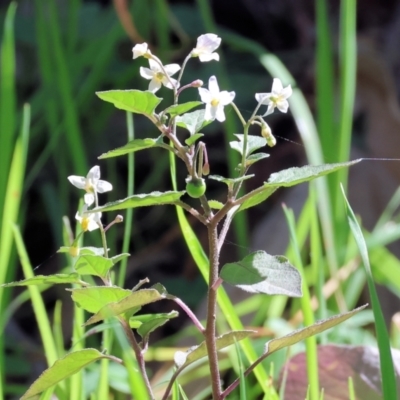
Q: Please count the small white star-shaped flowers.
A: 7